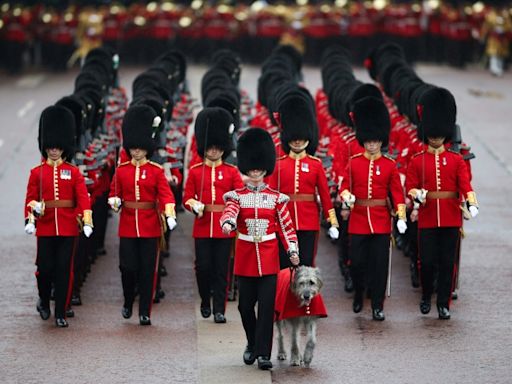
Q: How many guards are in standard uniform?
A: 6